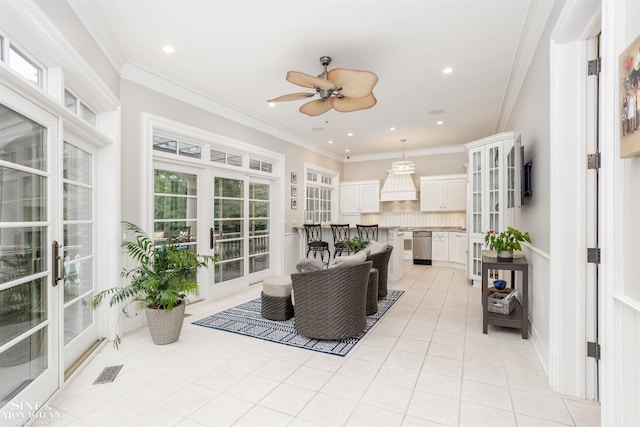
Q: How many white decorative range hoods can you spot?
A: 1